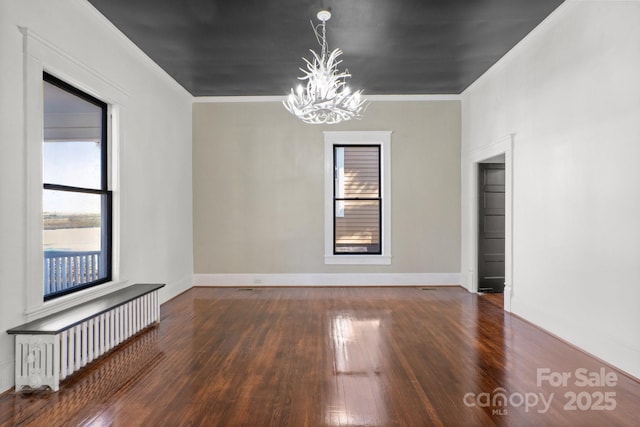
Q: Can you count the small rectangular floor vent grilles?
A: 2